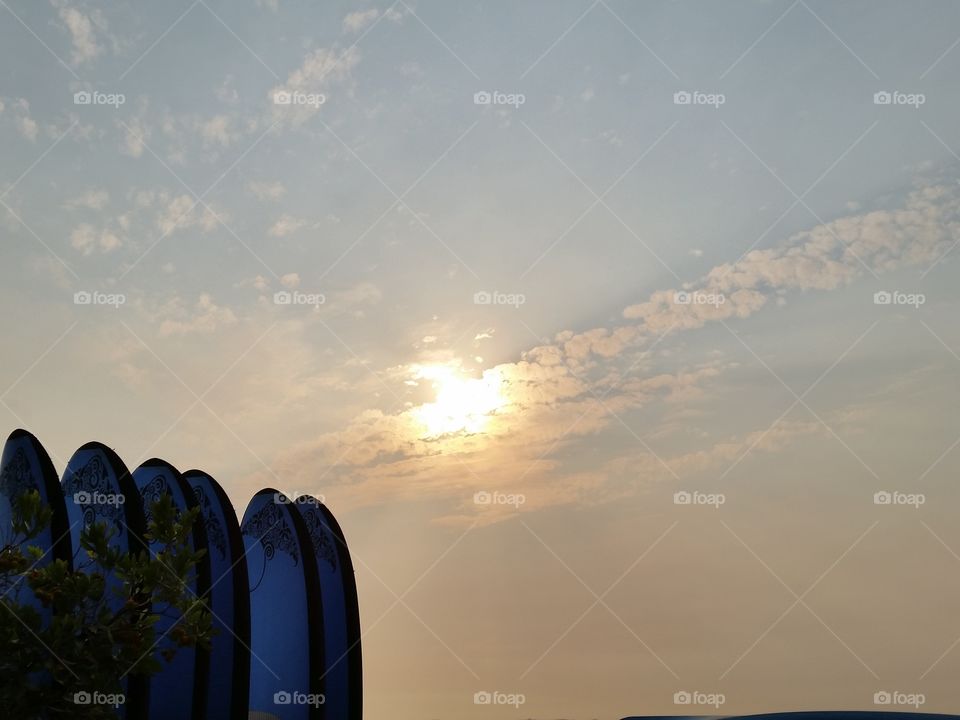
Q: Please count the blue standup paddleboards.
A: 6